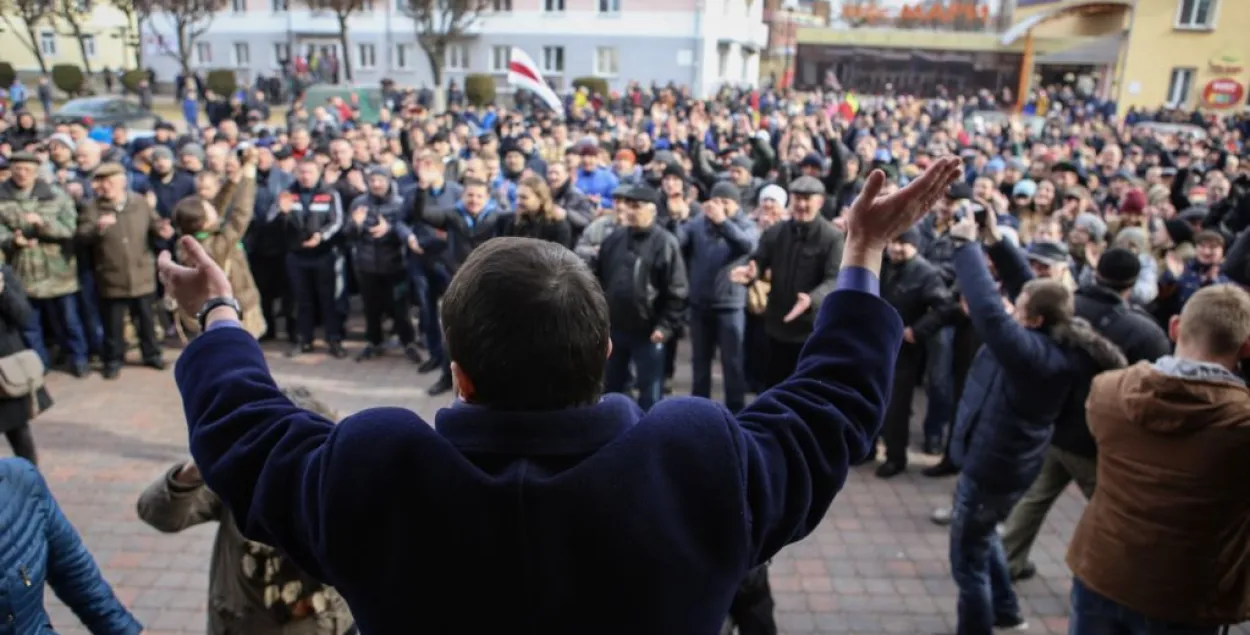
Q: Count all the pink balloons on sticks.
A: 0